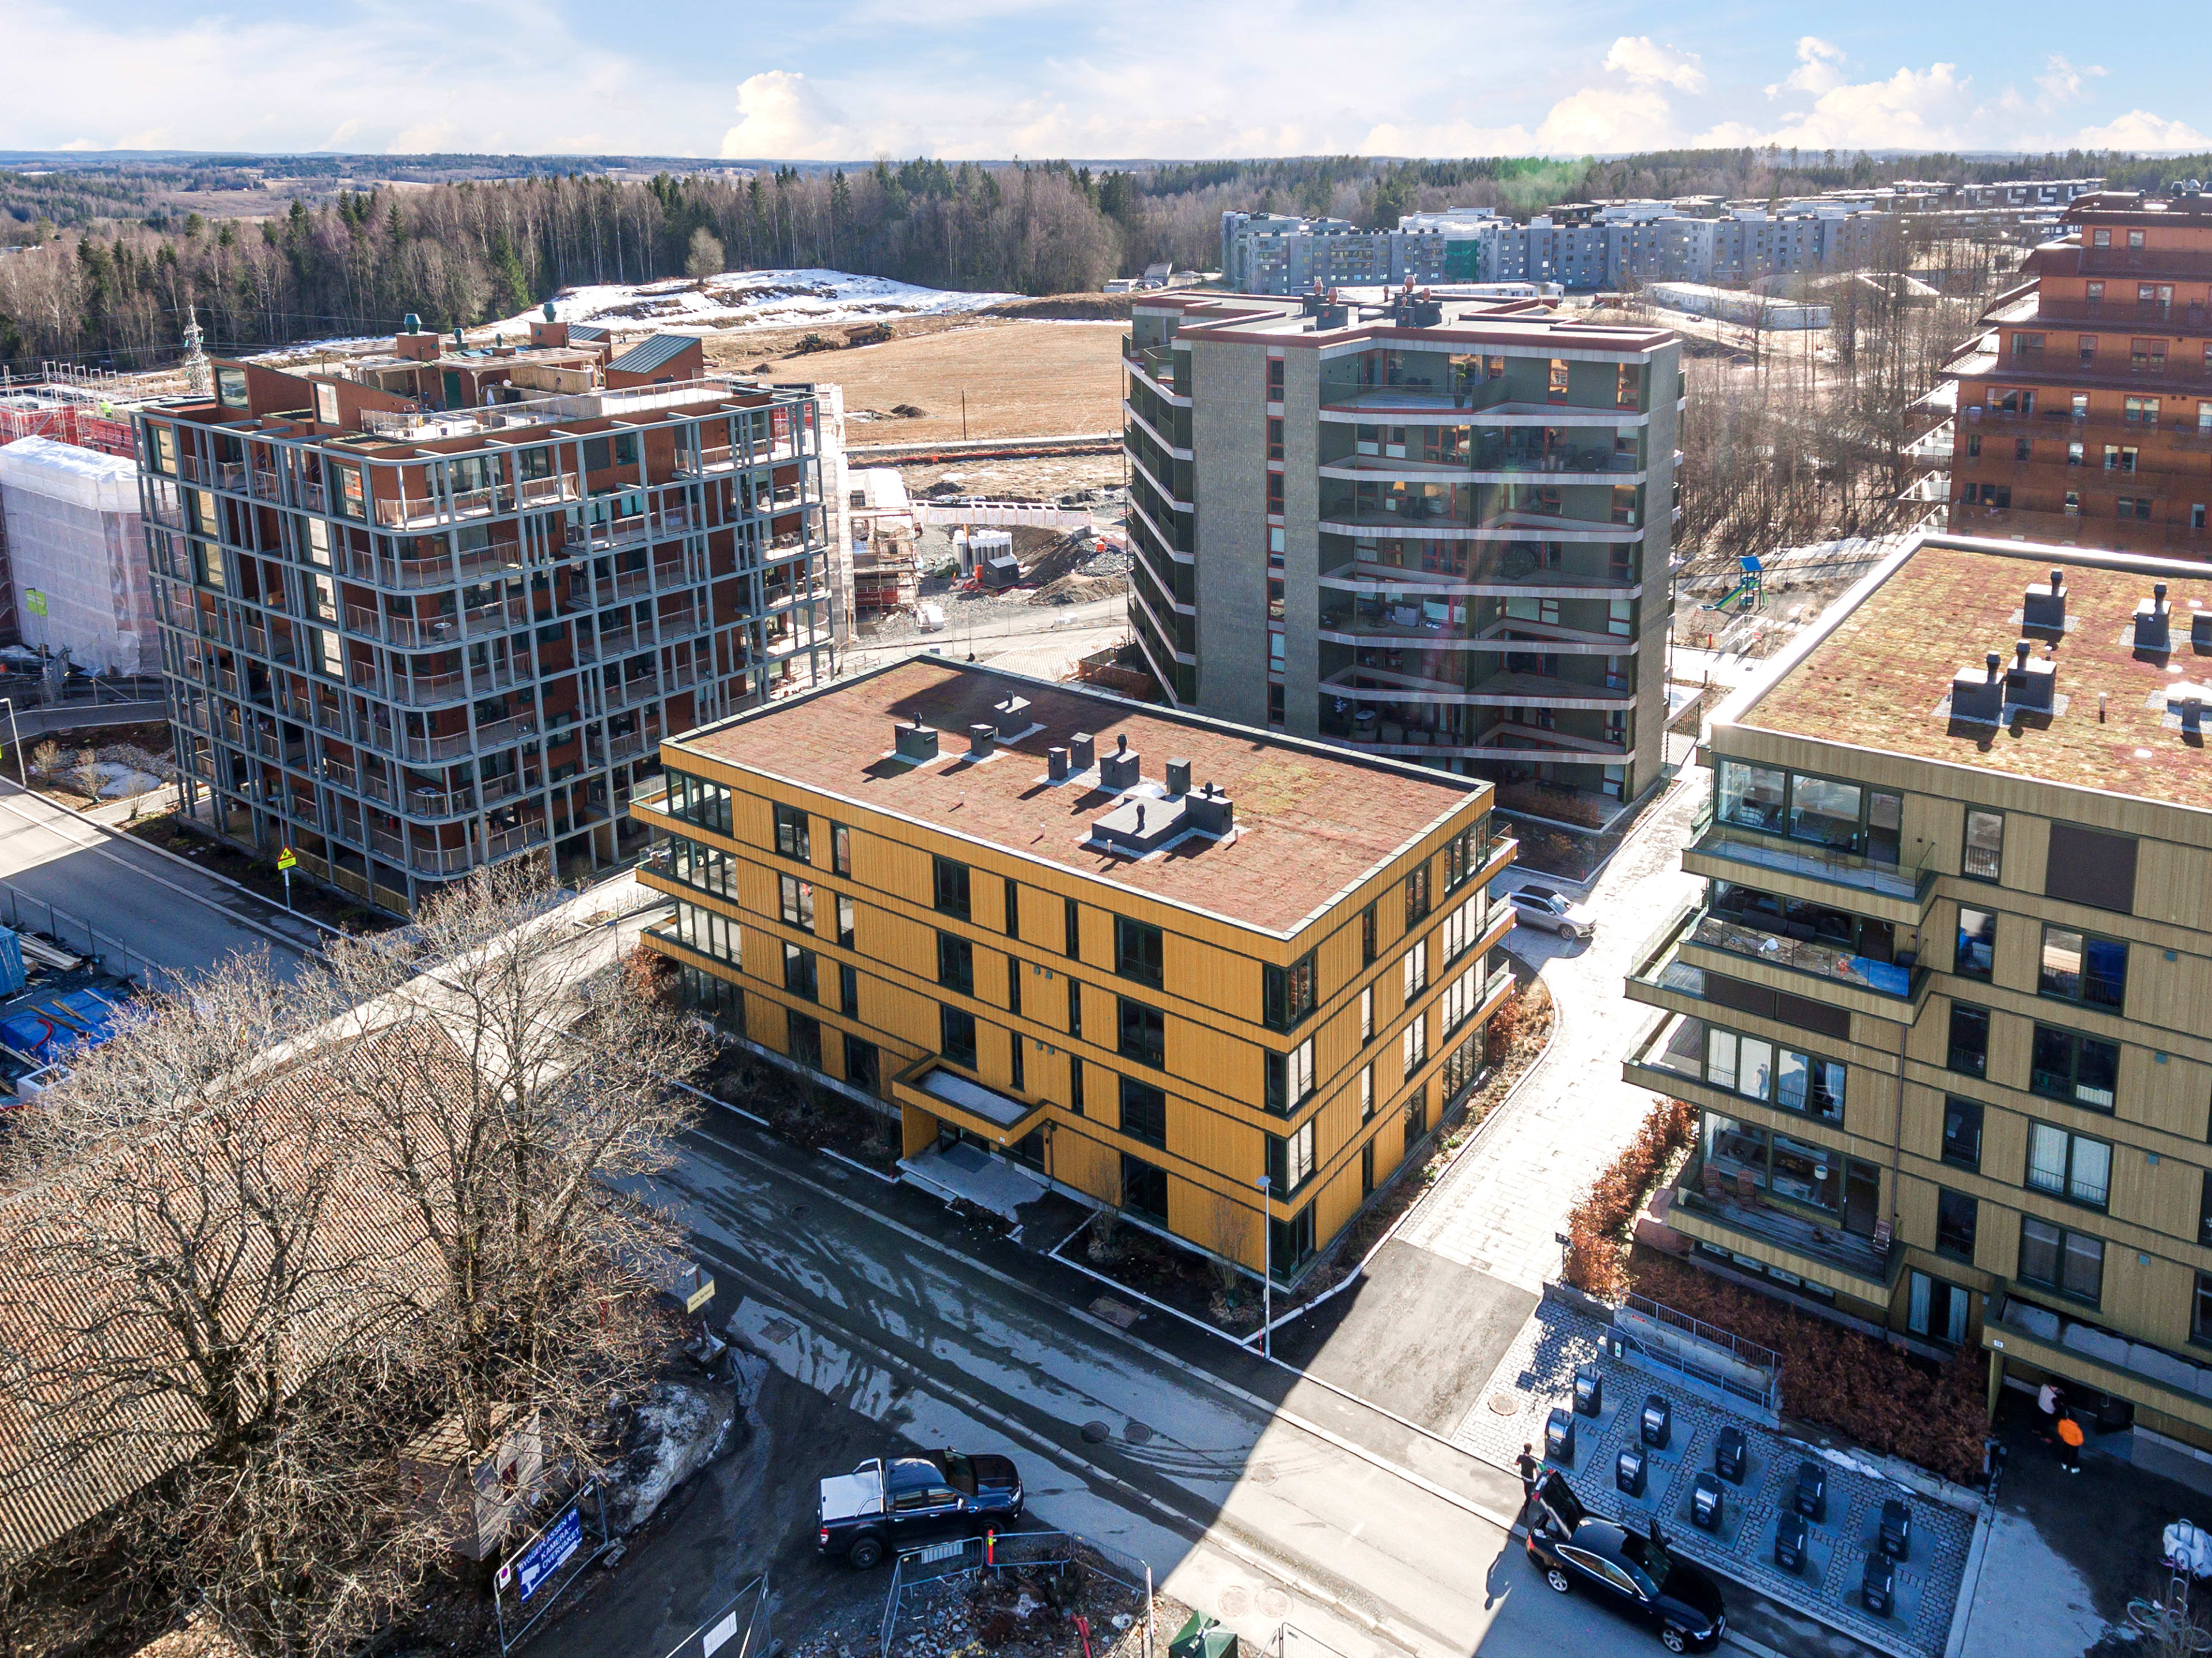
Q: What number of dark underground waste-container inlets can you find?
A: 10